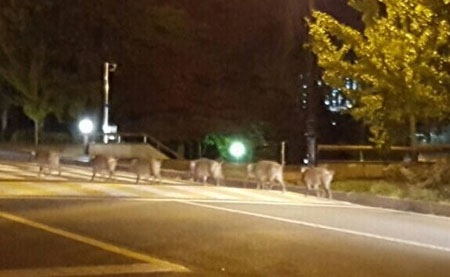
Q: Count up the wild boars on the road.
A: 6